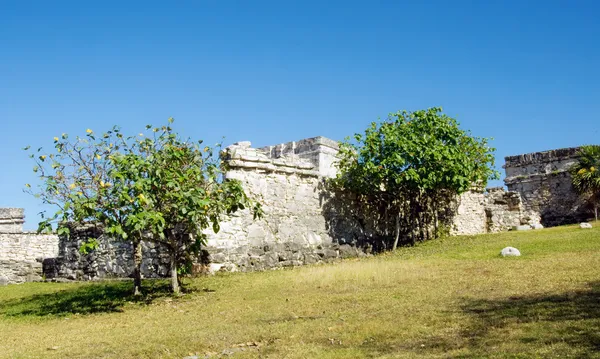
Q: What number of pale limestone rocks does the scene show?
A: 2